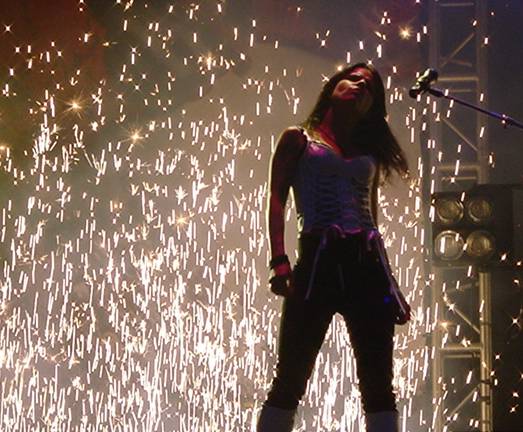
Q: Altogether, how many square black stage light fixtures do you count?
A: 1